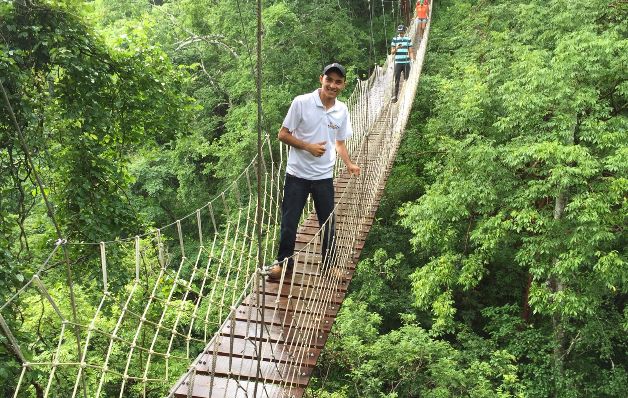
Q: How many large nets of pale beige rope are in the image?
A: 2